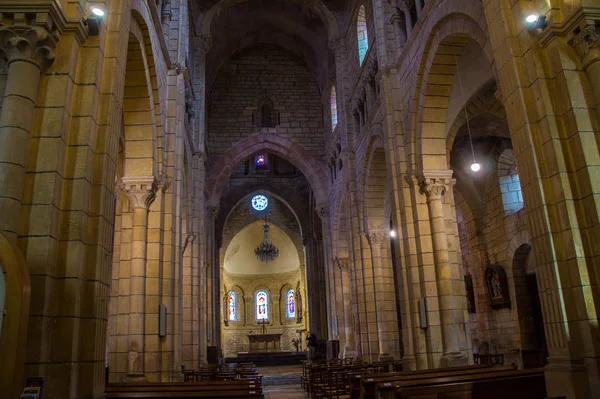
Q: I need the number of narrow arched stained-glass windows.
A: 3